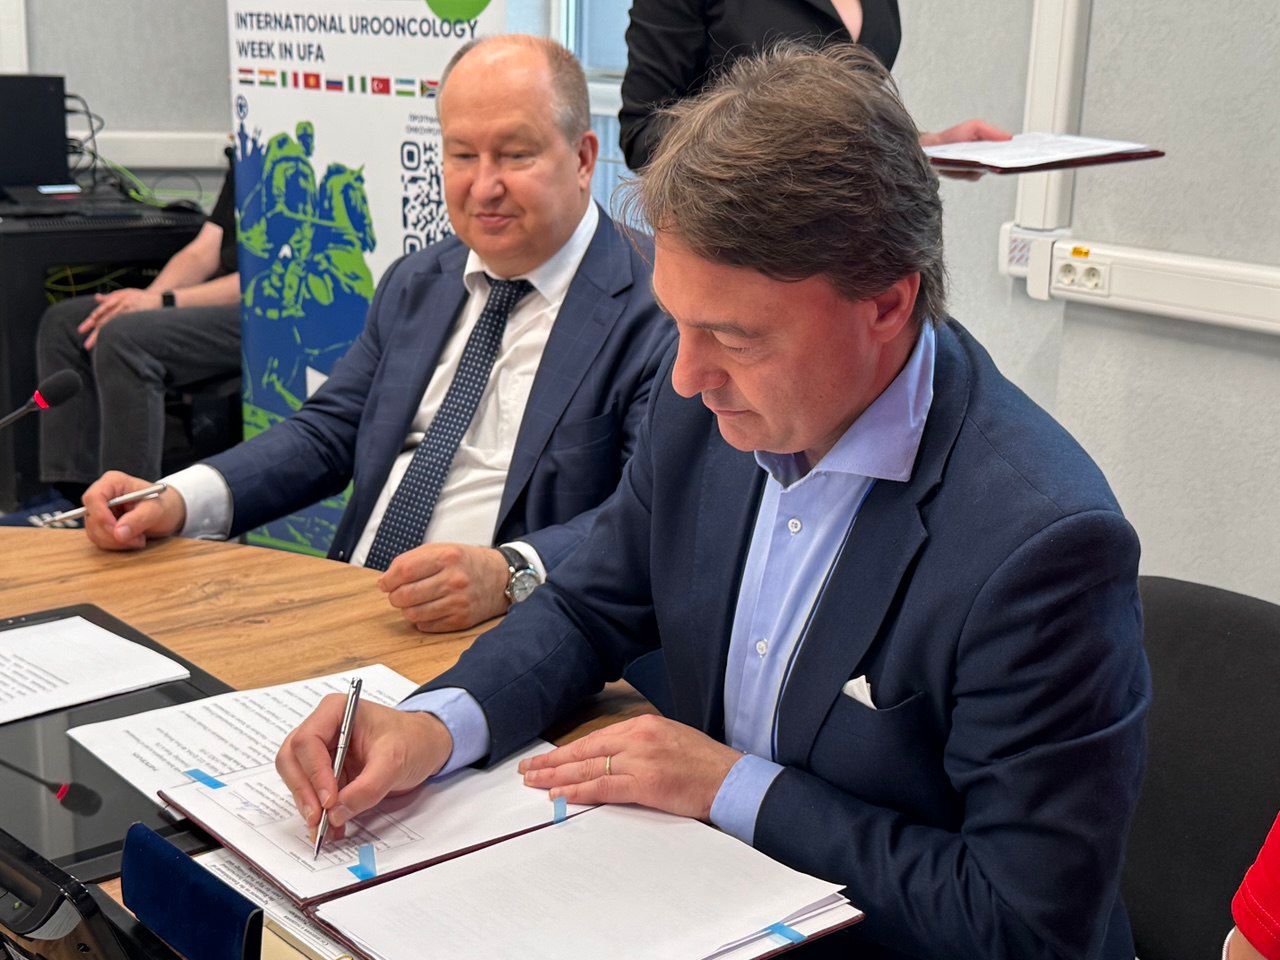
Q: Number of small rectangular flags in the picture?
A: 9